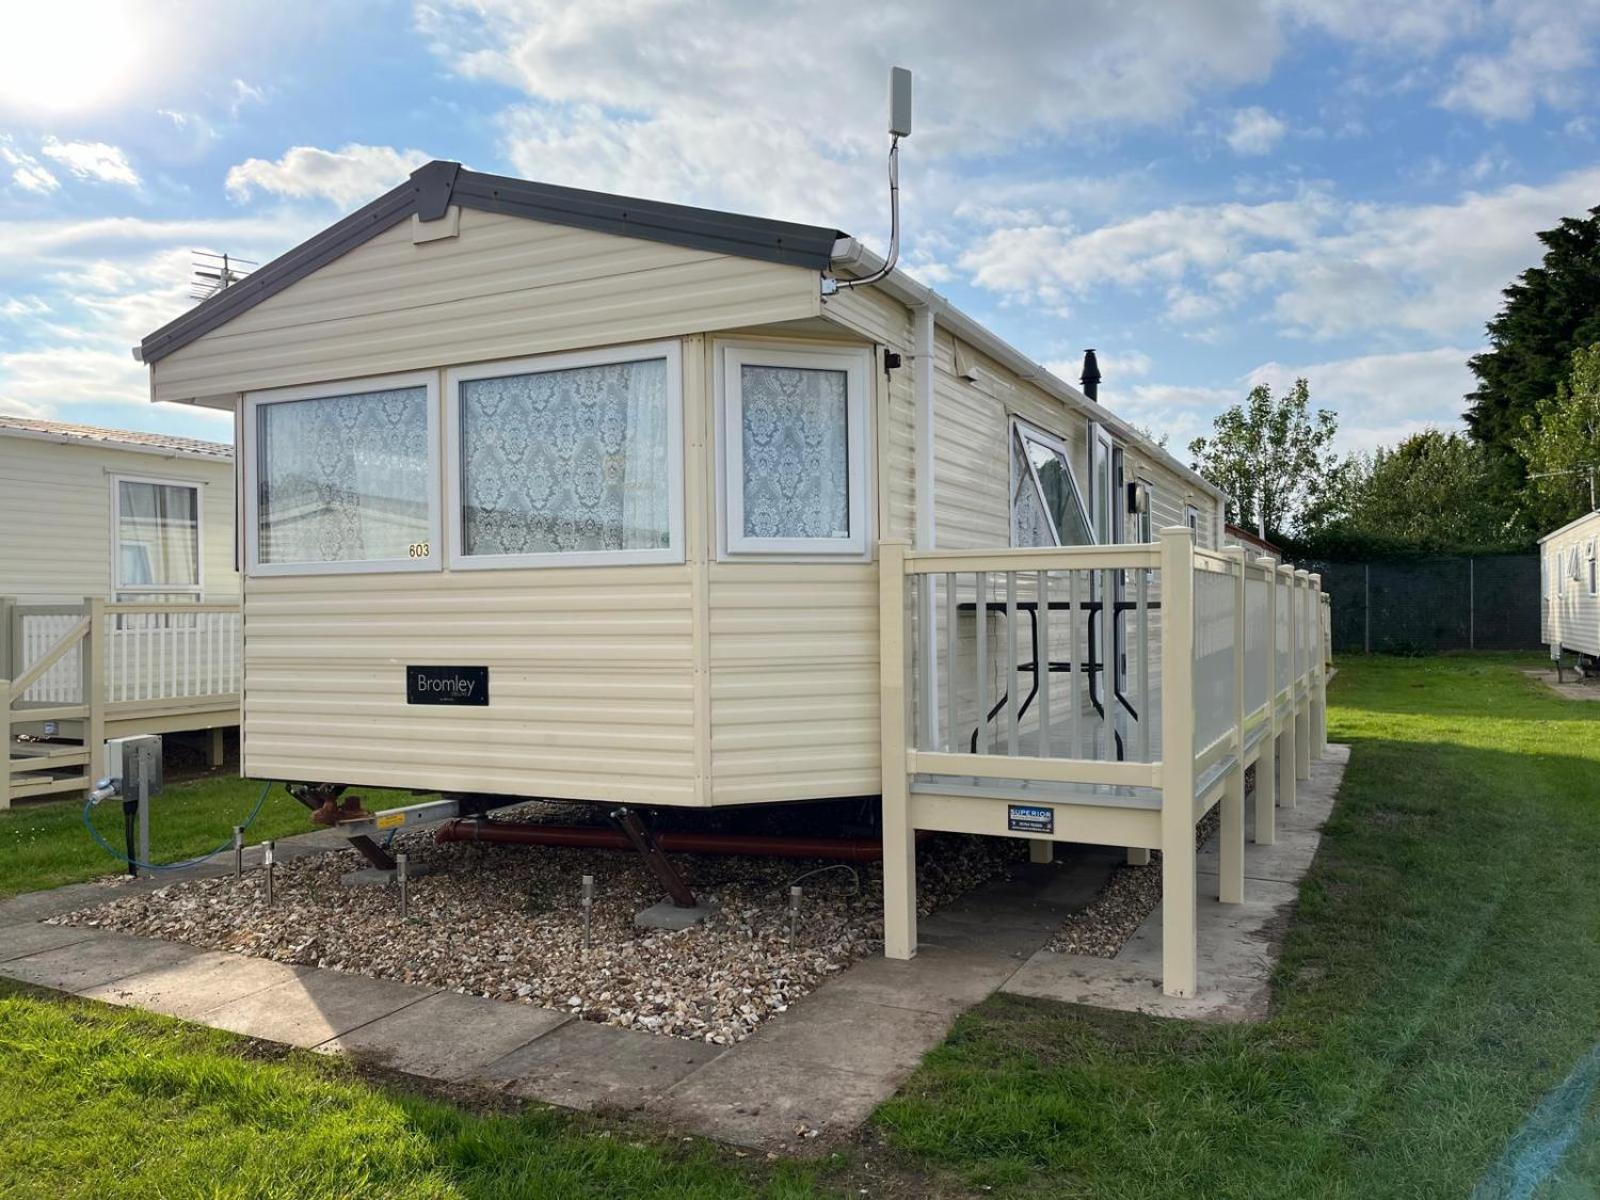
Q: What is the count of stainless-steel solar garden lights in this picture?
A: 5